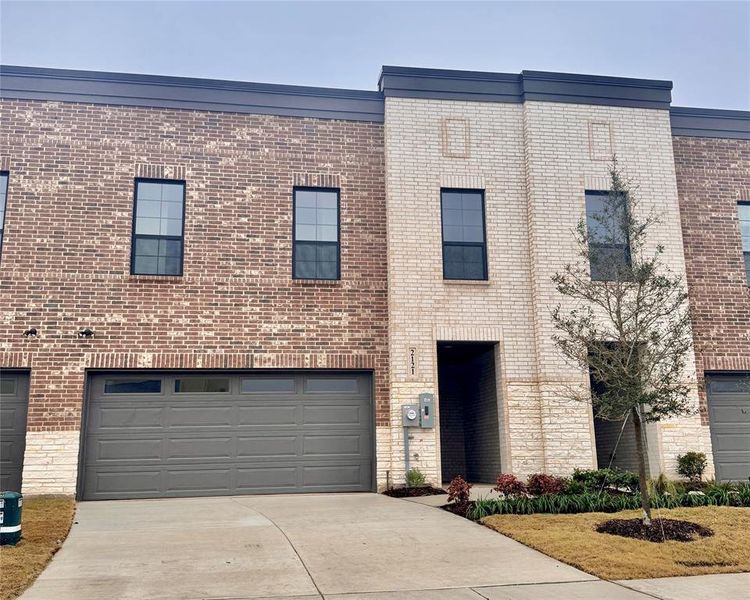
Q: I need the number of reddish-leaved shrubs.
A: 3